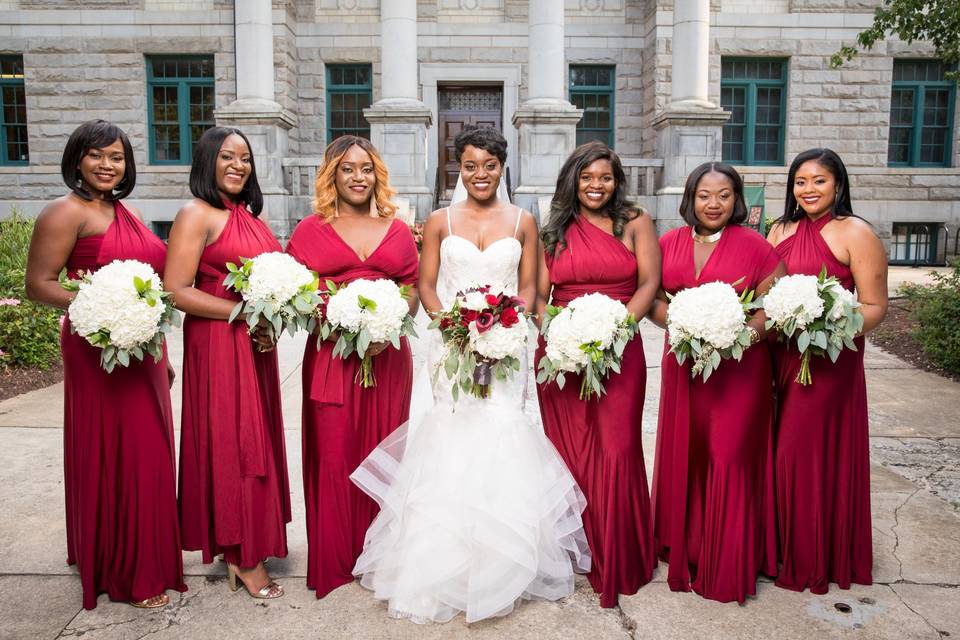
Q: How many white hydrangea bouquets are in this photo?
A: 6